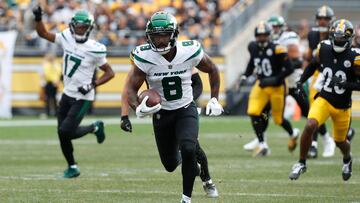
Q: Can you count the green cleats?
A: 2